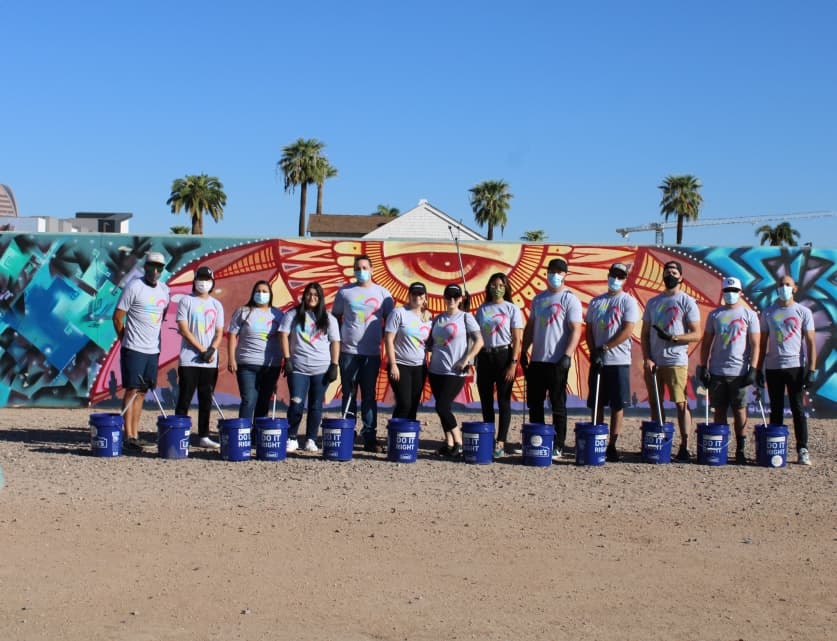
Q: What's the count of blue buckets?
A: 12